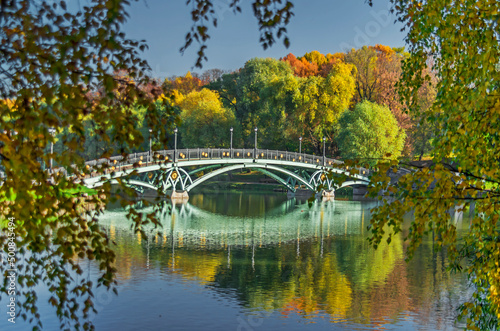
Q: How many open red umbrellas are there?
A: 0